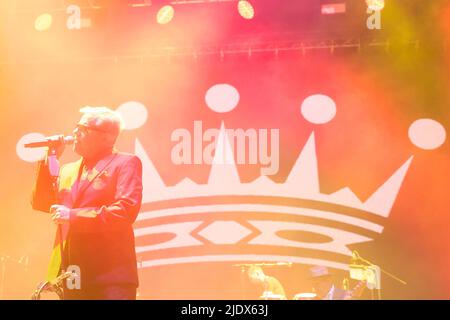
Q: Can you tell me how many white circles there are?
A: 5